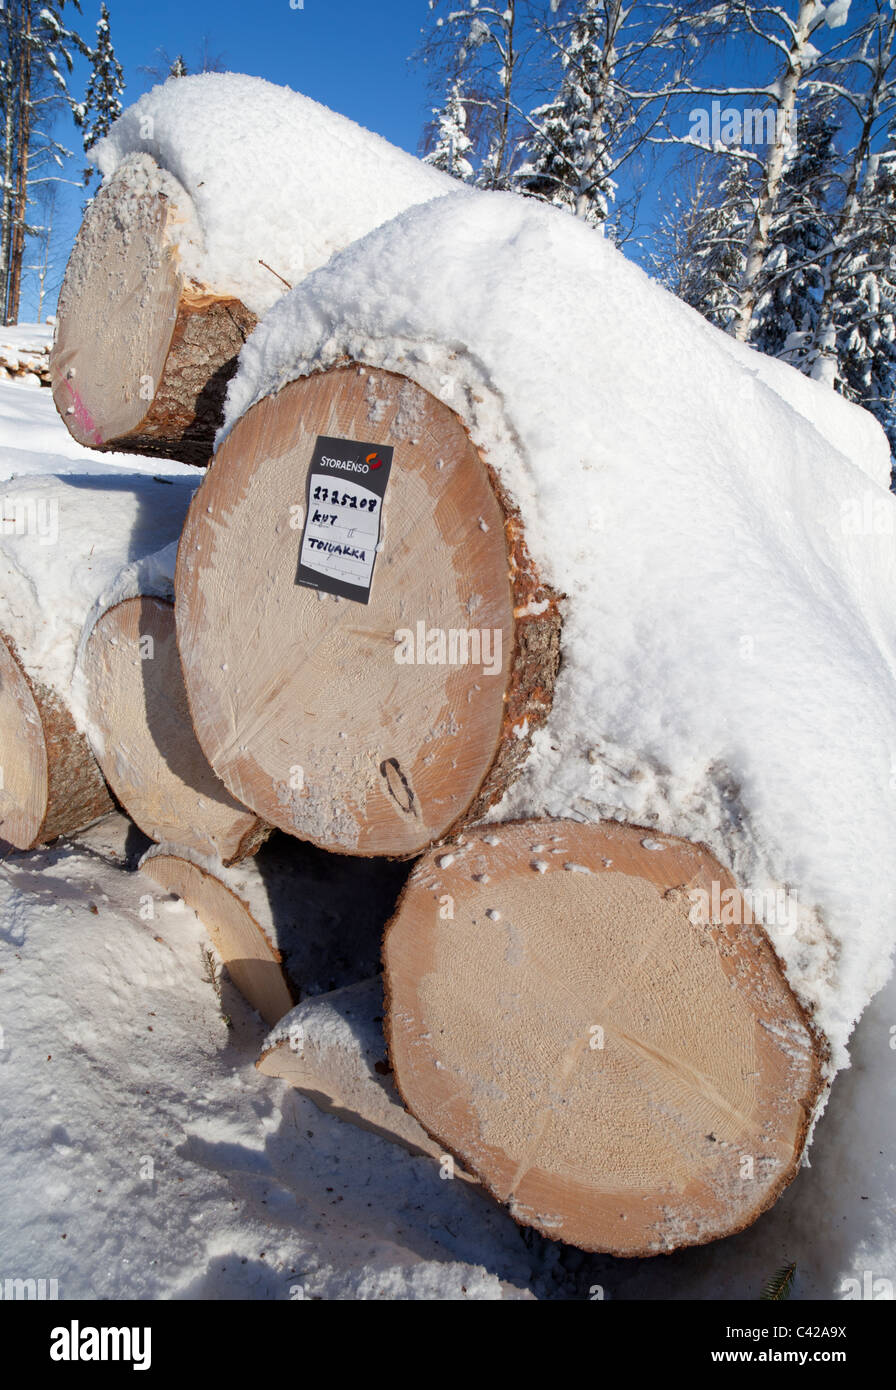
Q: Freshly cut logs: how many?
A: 7